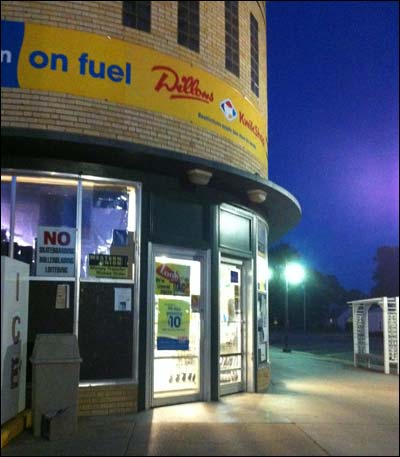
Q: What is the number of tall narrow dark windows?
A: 4